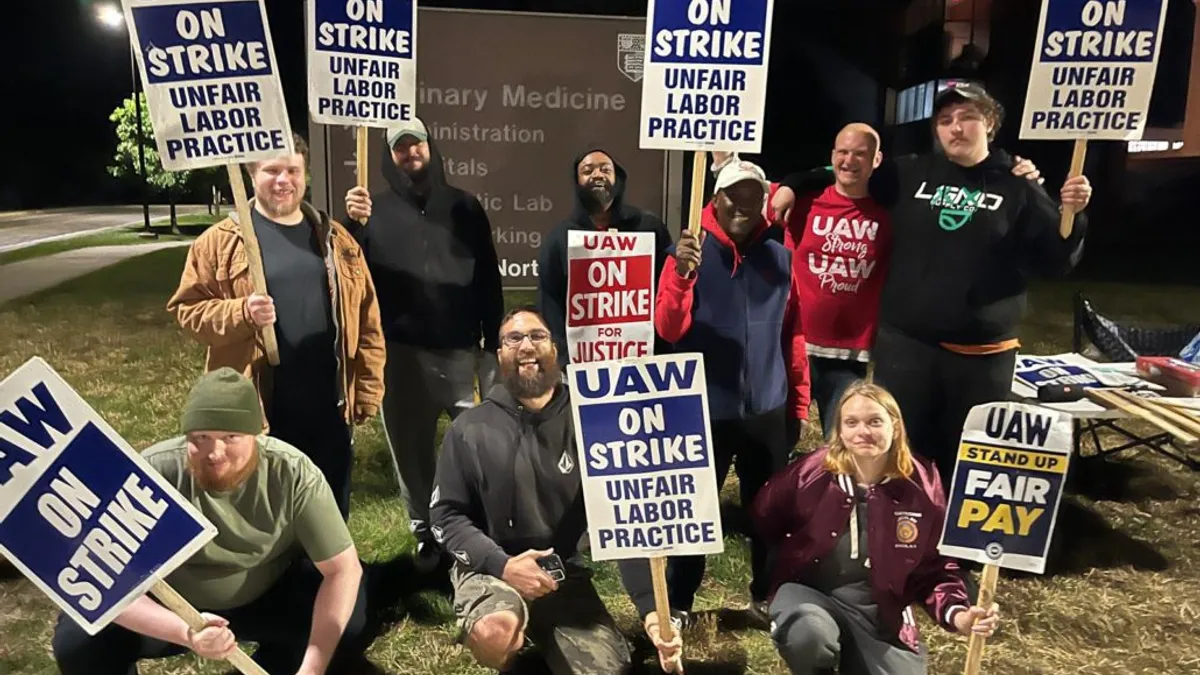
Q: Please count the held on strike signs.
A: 7